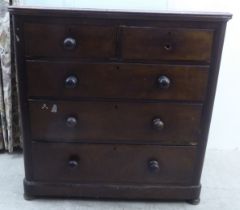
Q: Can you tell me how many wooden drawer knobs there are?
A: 7